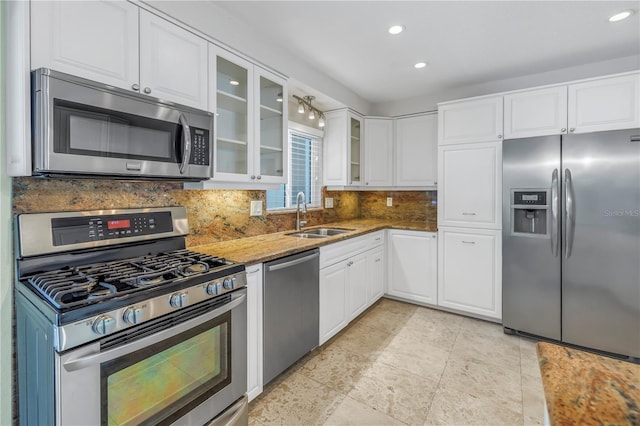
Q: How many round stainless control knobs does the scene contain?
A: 5